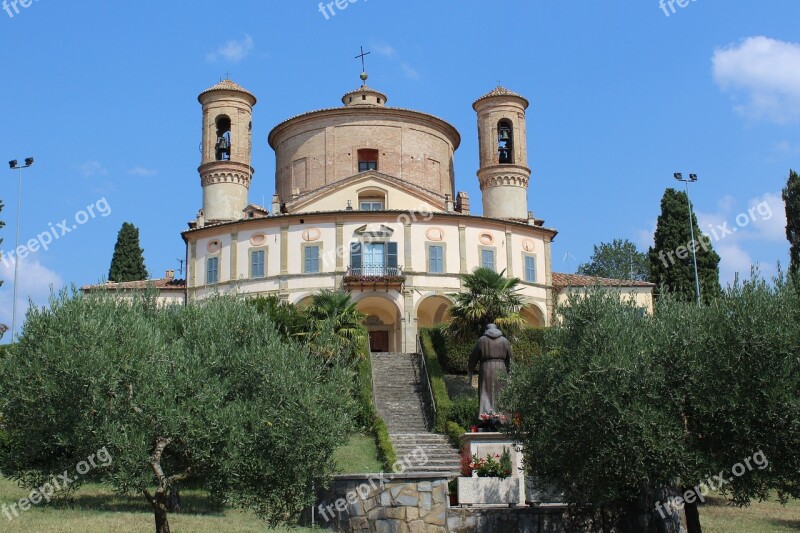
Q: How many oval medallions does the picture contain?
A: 6